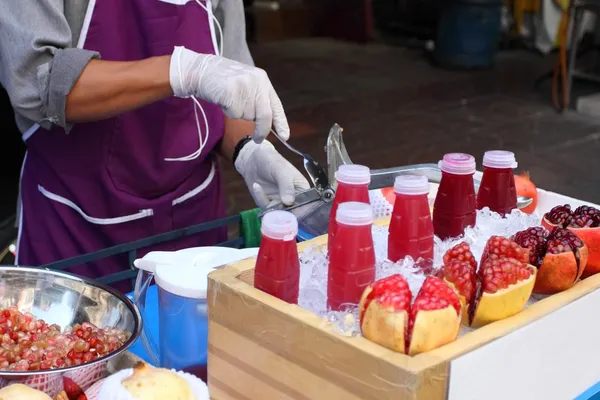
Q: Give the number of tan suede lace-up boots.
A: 0